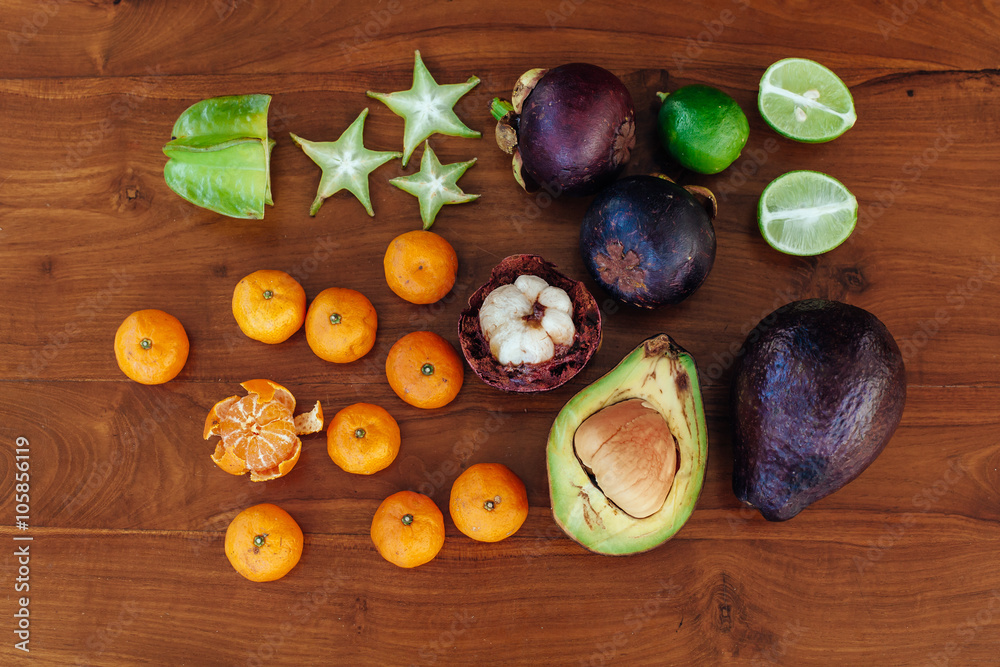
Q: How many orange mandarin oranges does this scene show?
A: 10